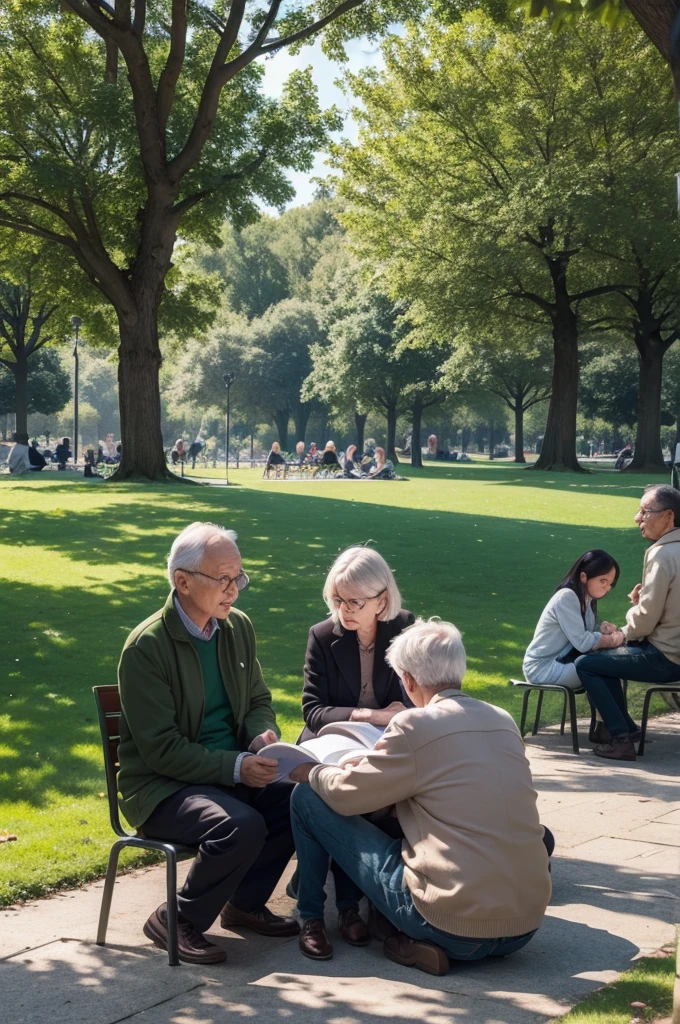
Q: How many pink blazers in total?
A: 0